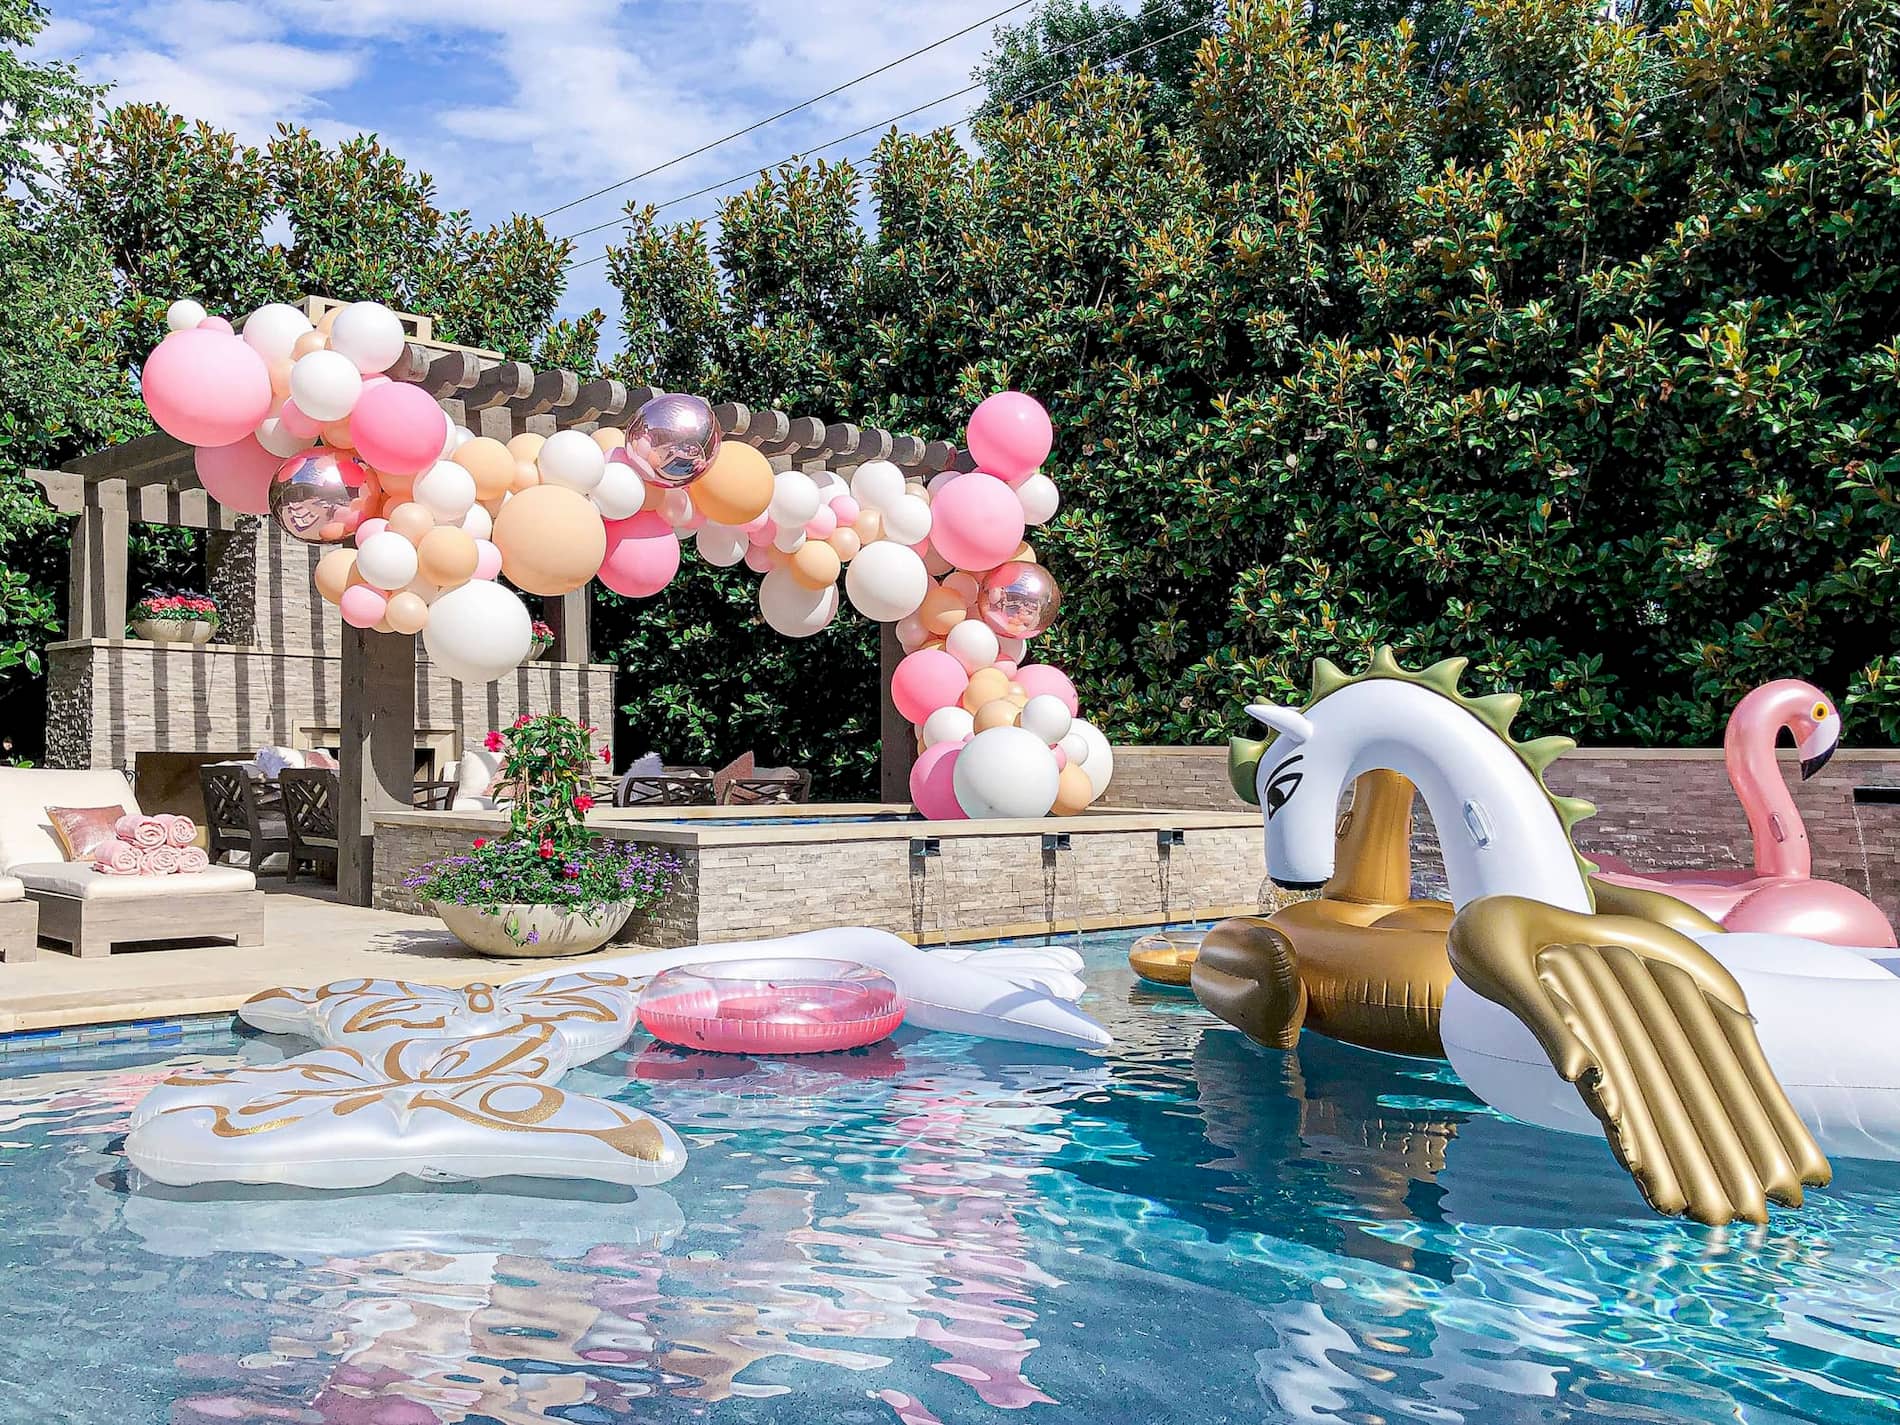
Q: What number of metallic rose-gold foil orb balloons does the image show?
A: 3